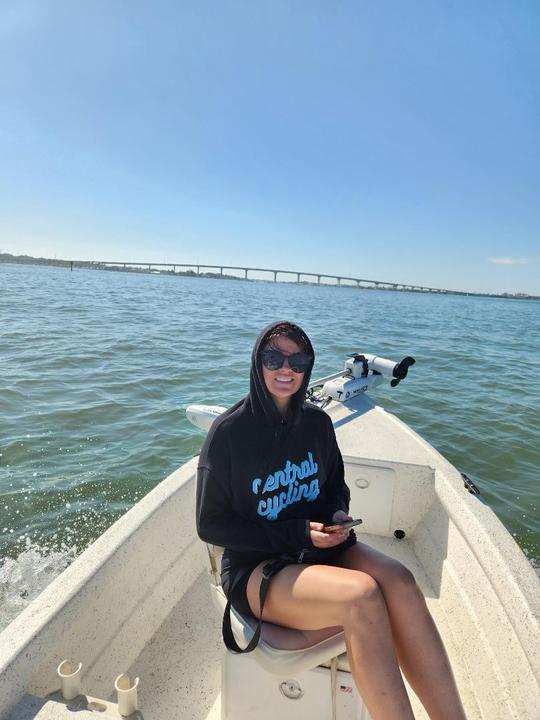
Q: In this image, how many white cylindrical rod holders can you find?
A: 2